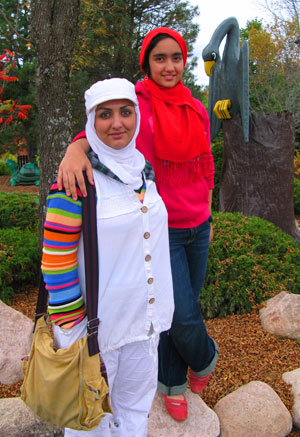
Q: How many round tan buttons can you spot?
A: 5